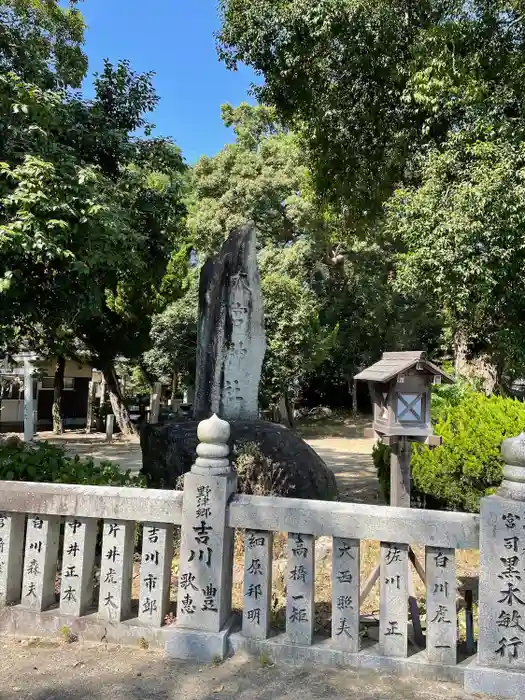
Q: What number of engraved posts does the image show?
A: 12